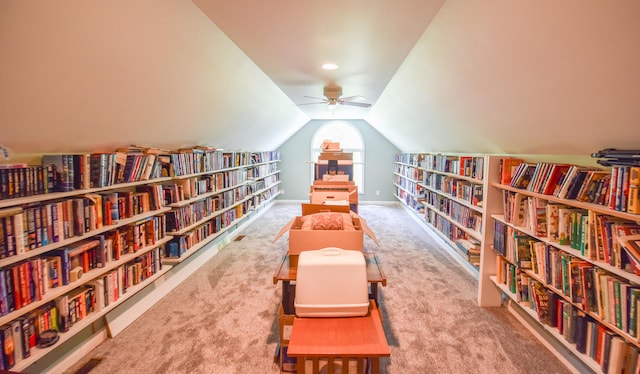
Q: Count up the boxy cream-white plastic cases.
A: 1